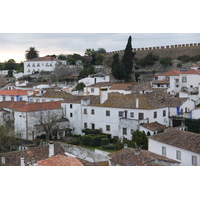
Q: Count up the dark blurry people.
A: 0